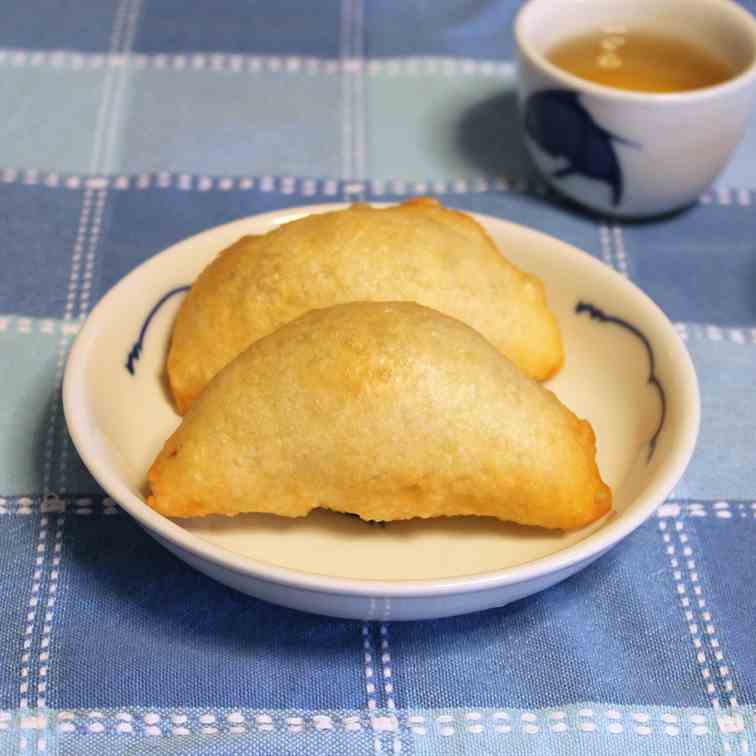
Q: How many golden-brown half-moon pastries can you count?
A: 2